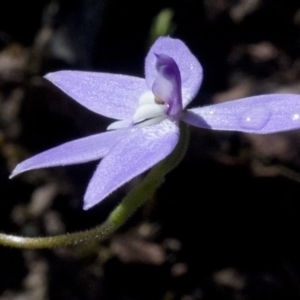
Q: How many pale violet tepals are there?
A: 5